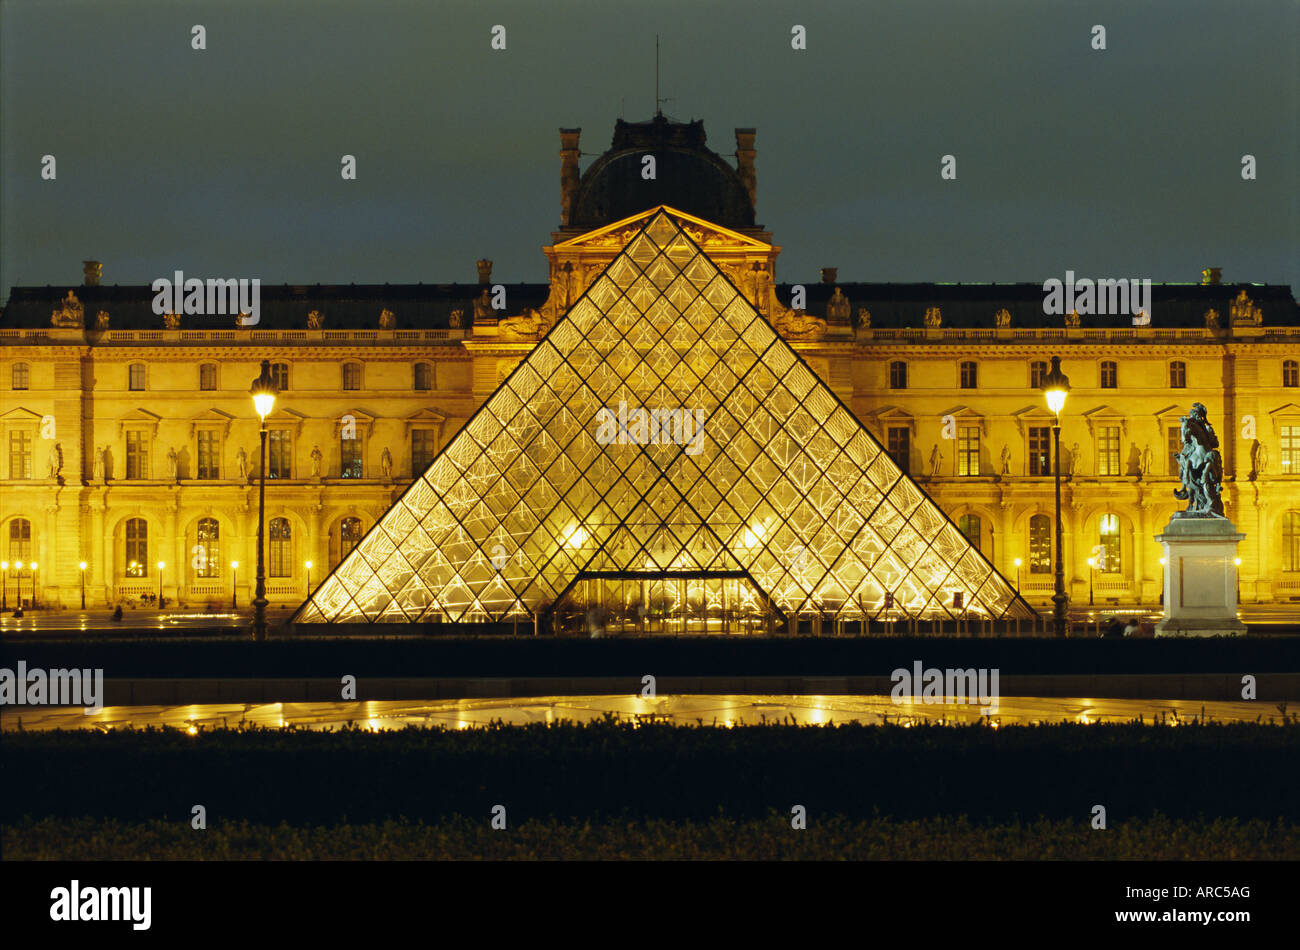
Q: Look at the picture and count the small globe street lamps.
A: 11